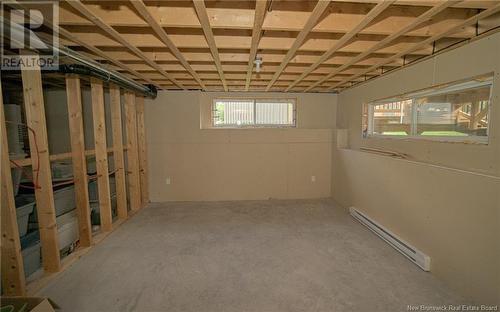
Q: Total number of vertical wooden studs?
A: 7